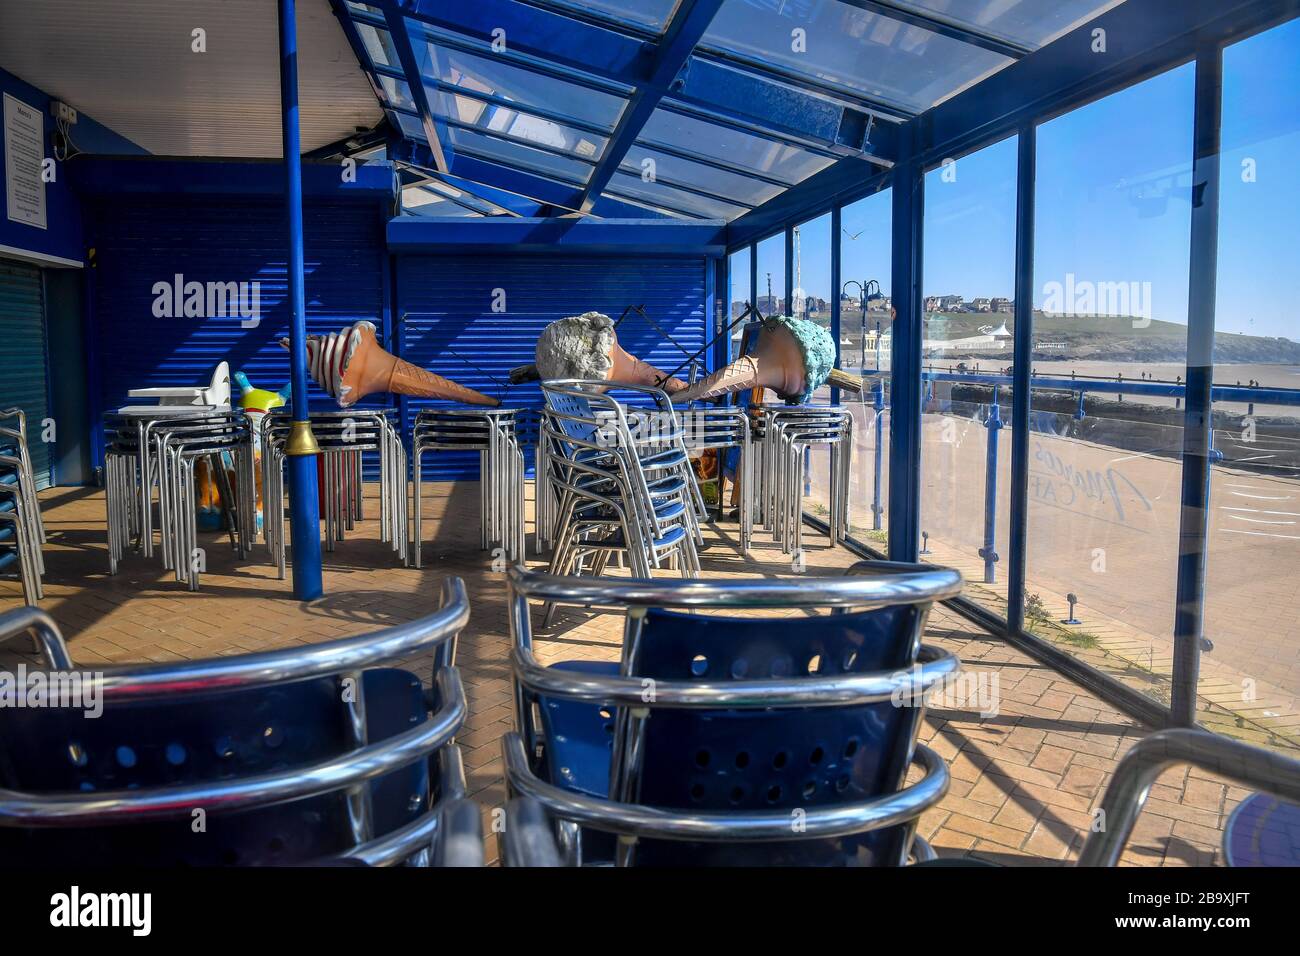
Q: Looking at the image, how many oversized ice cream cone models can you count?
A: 3